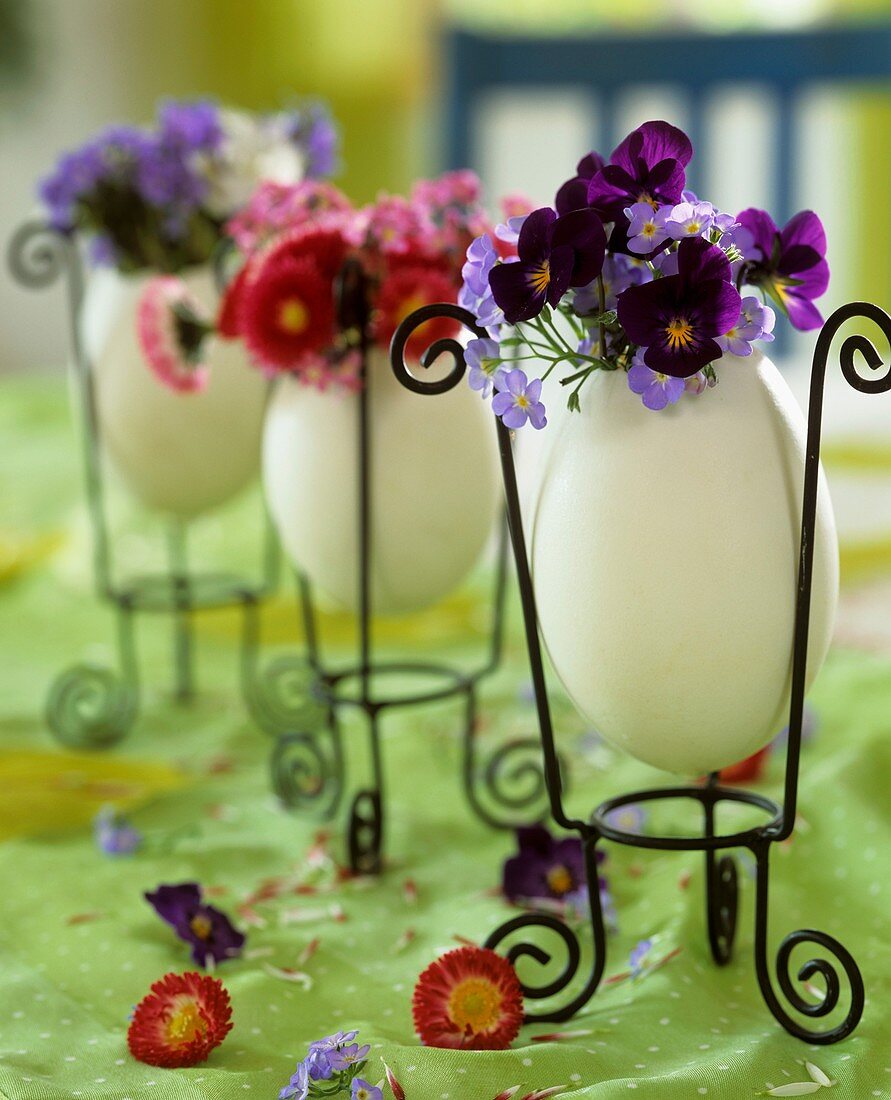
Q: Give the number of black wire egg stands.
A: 3